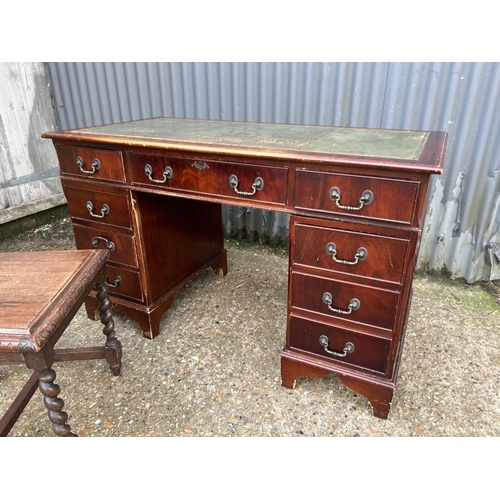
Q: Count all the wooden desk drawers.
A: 9